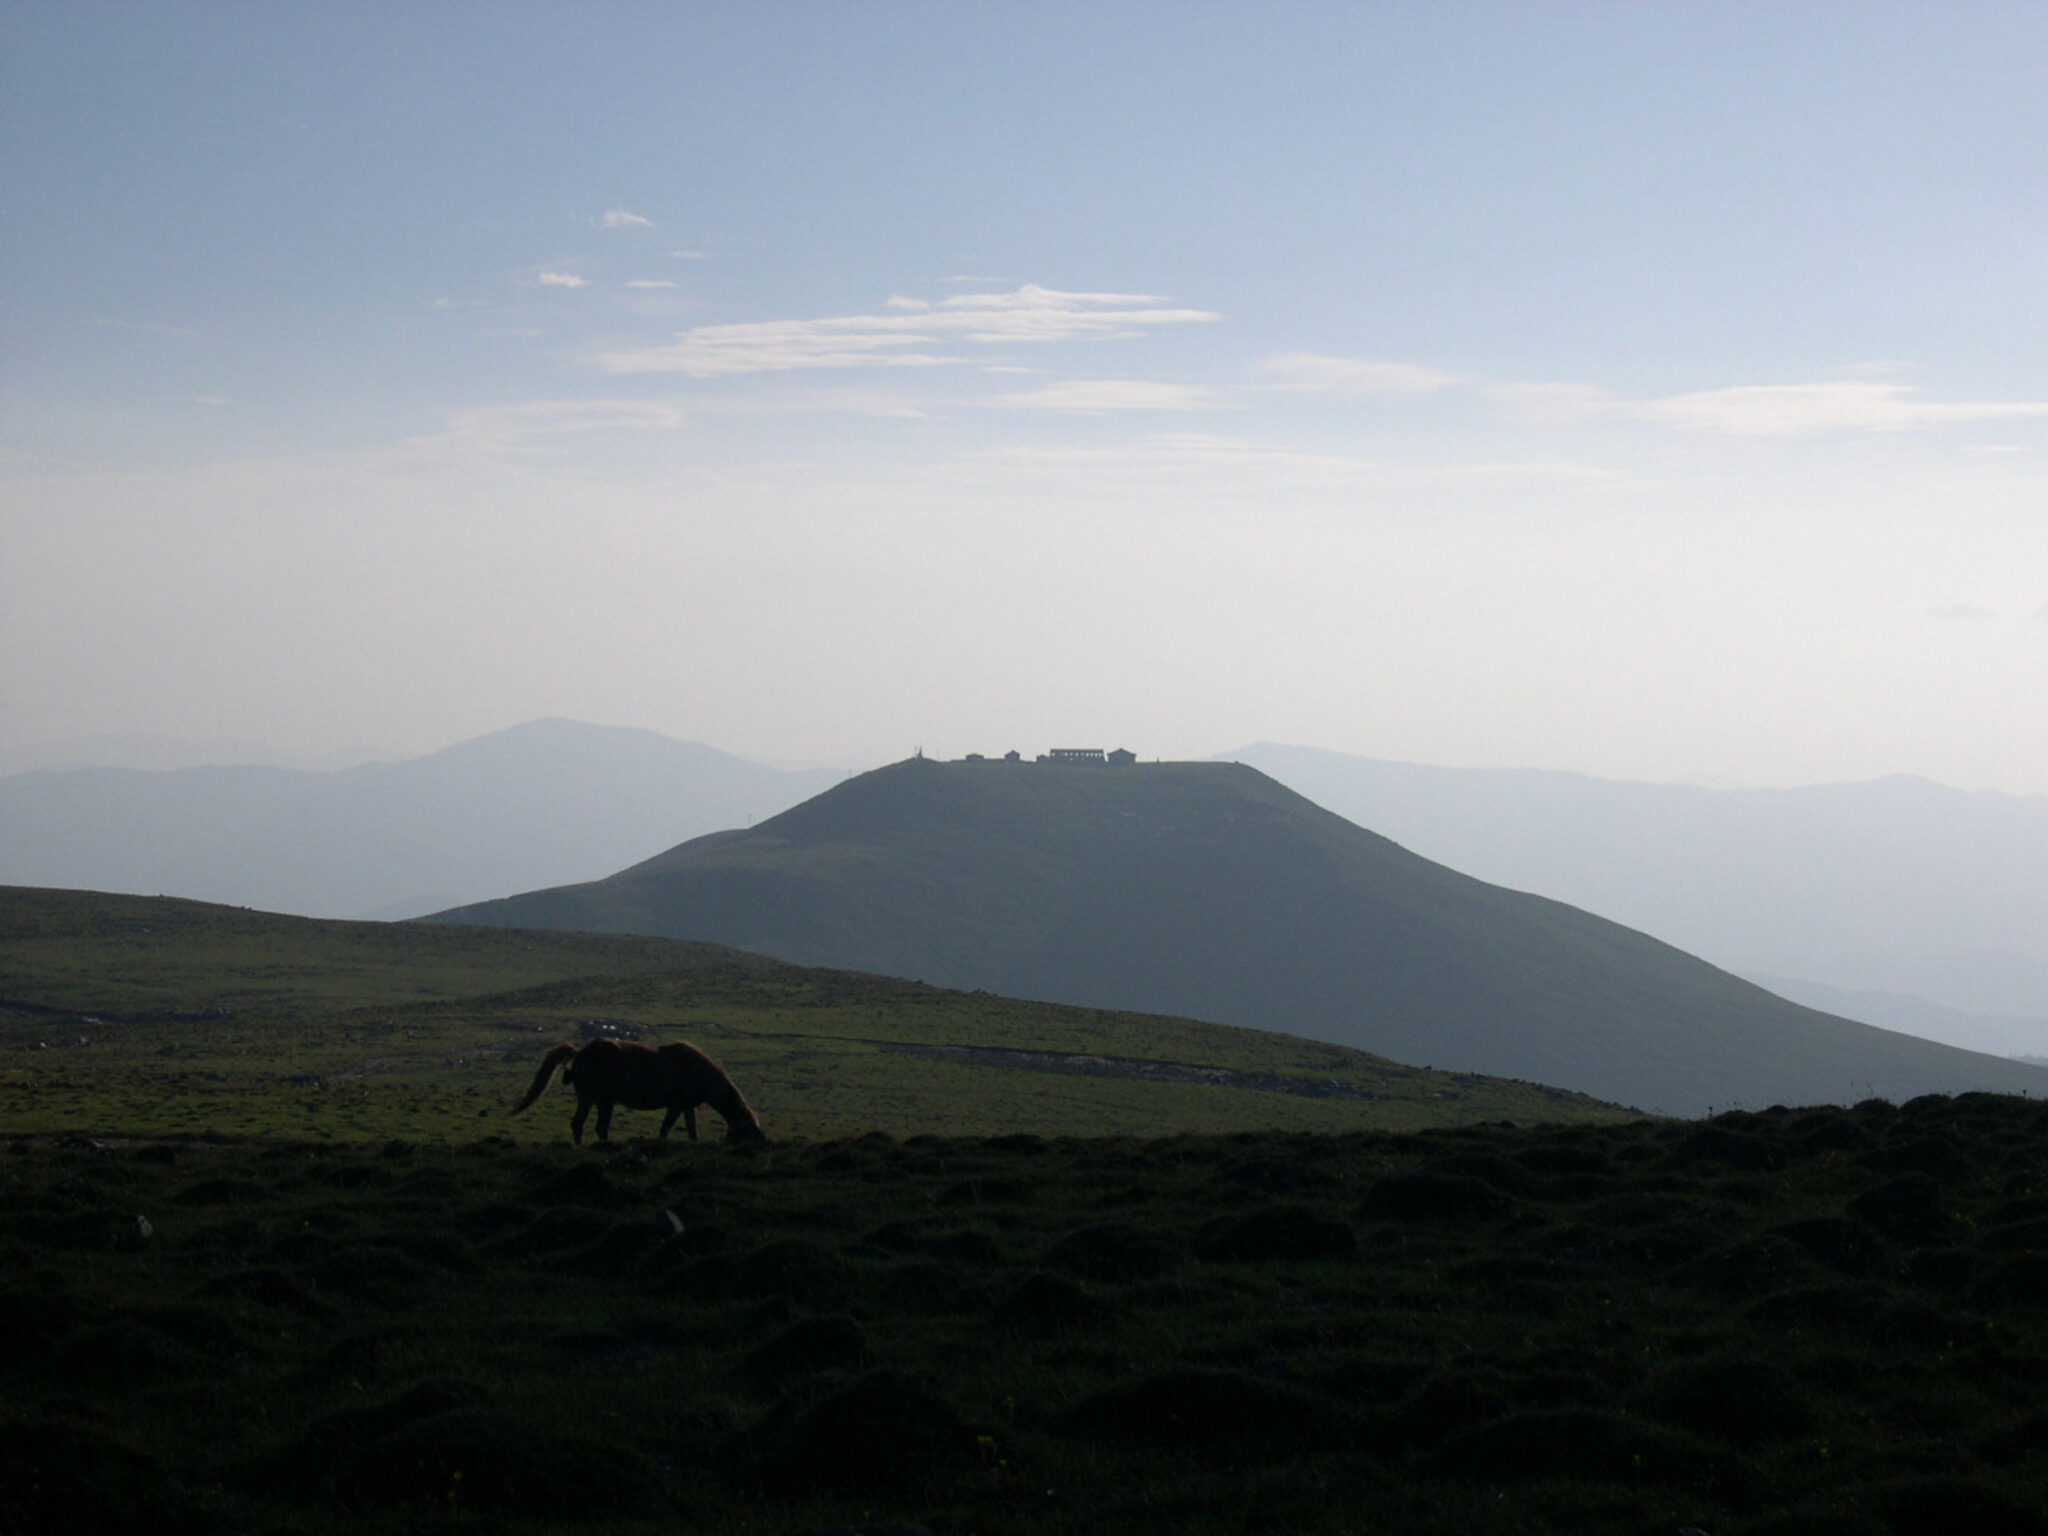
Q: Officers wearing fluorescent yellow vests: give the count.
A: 0